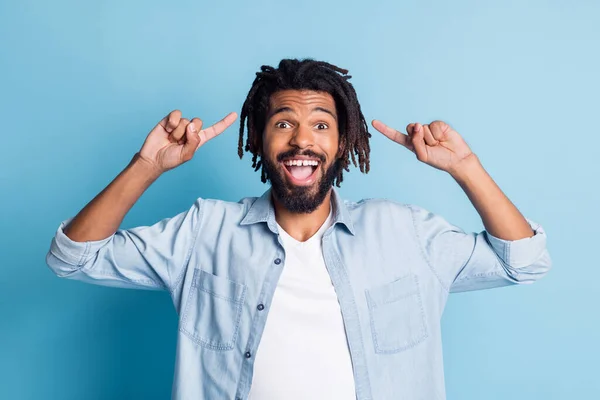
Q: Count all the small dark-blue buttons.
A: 3